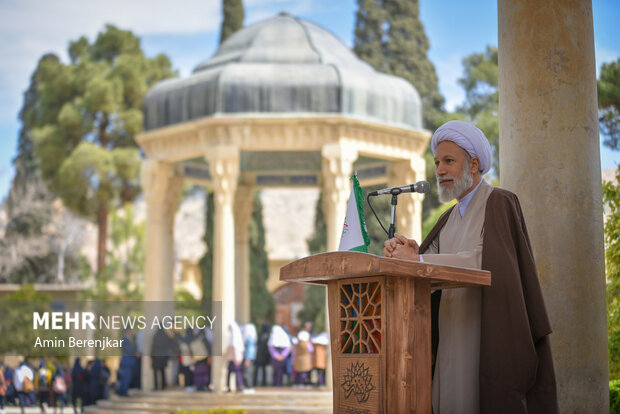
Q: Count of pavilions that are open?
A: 1